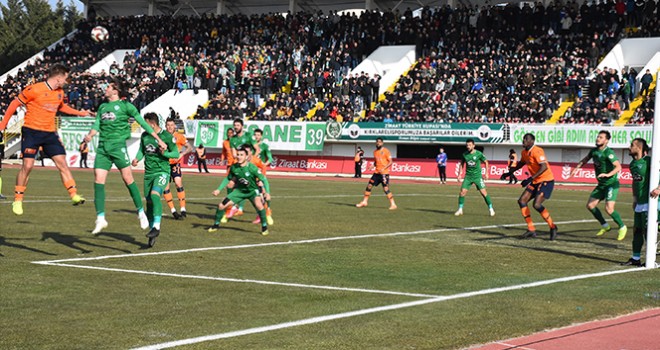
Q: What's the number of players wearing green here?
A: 8